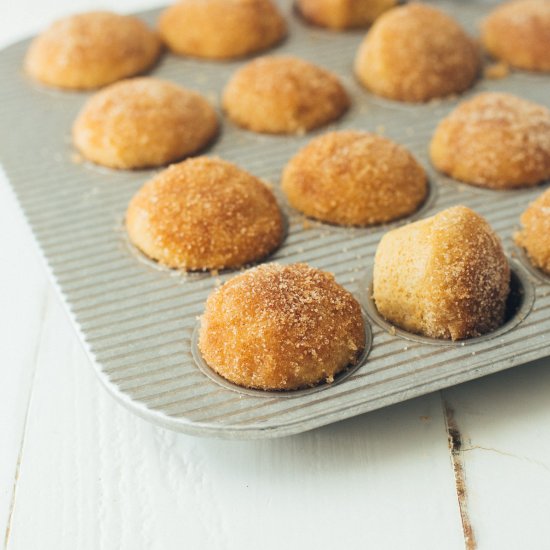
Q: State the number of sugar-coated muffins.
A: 13